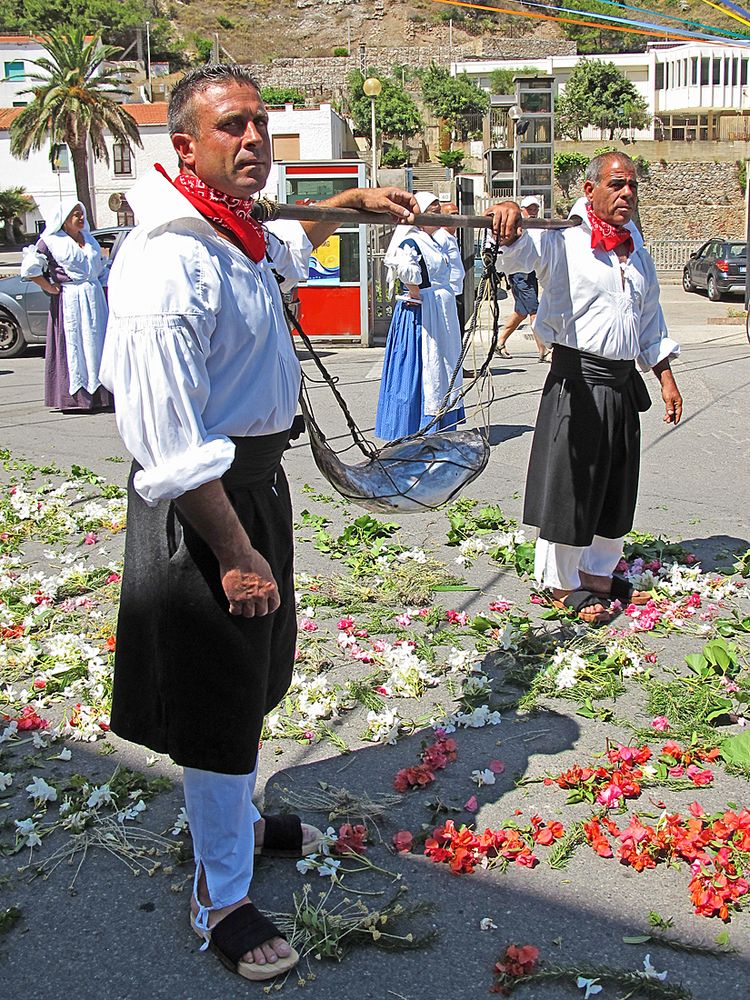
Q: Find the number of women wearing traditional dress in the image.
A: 2